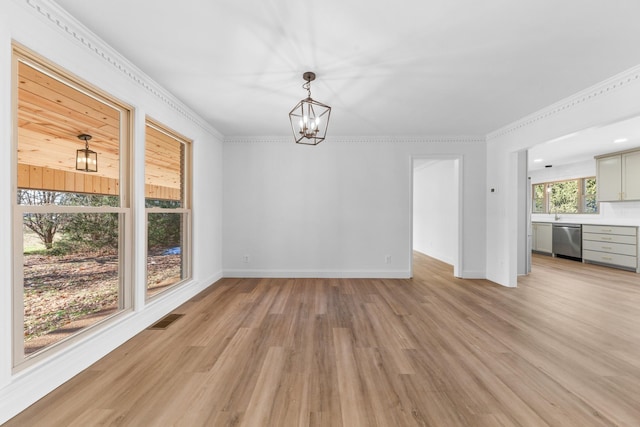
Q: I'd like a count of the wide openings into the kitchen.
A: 1